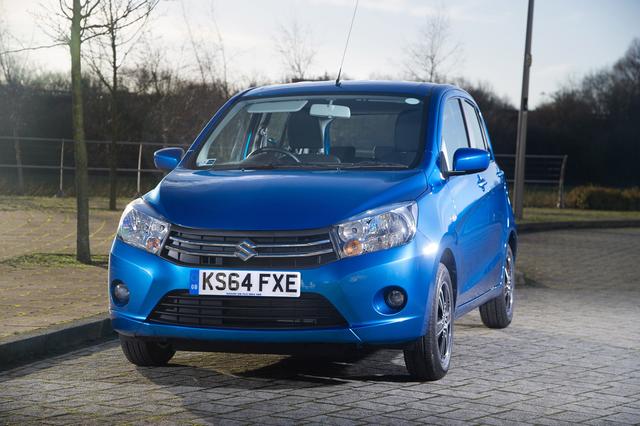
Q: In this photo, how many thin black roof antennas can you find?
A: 1